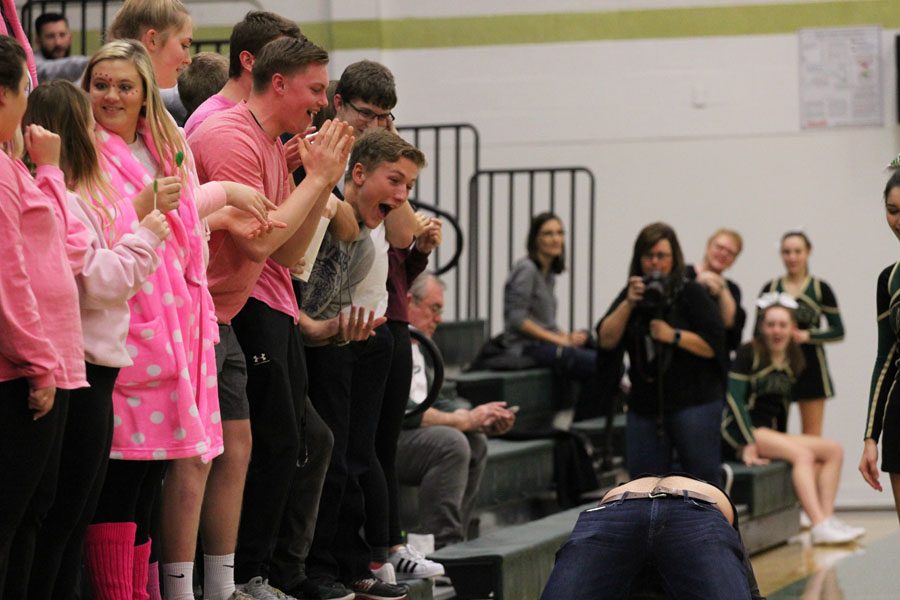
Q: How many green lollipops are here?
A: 2